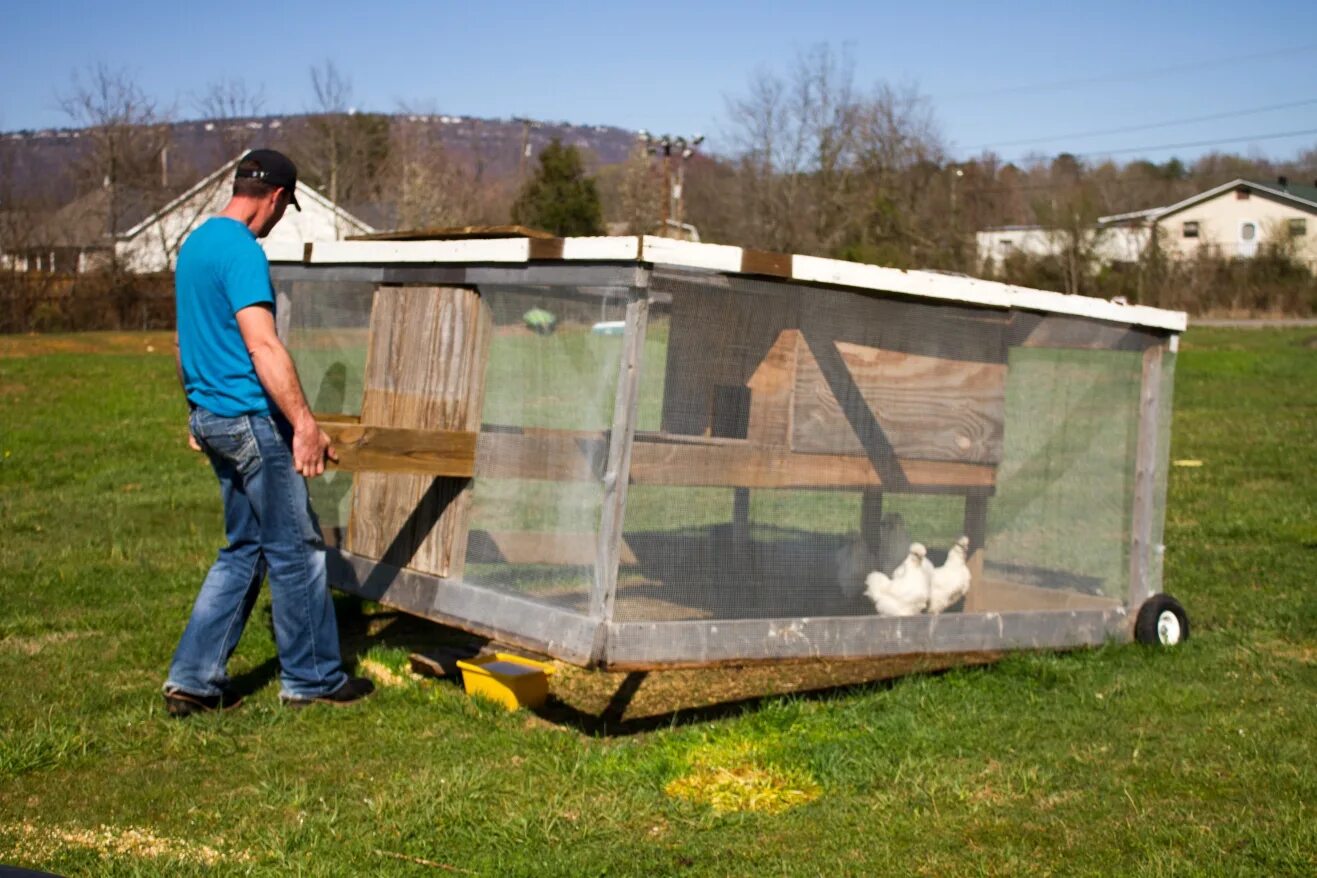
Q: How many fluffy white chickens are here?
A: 2